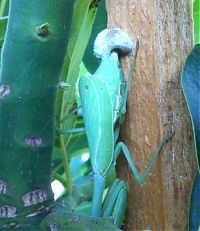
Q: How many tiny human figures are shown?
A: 0